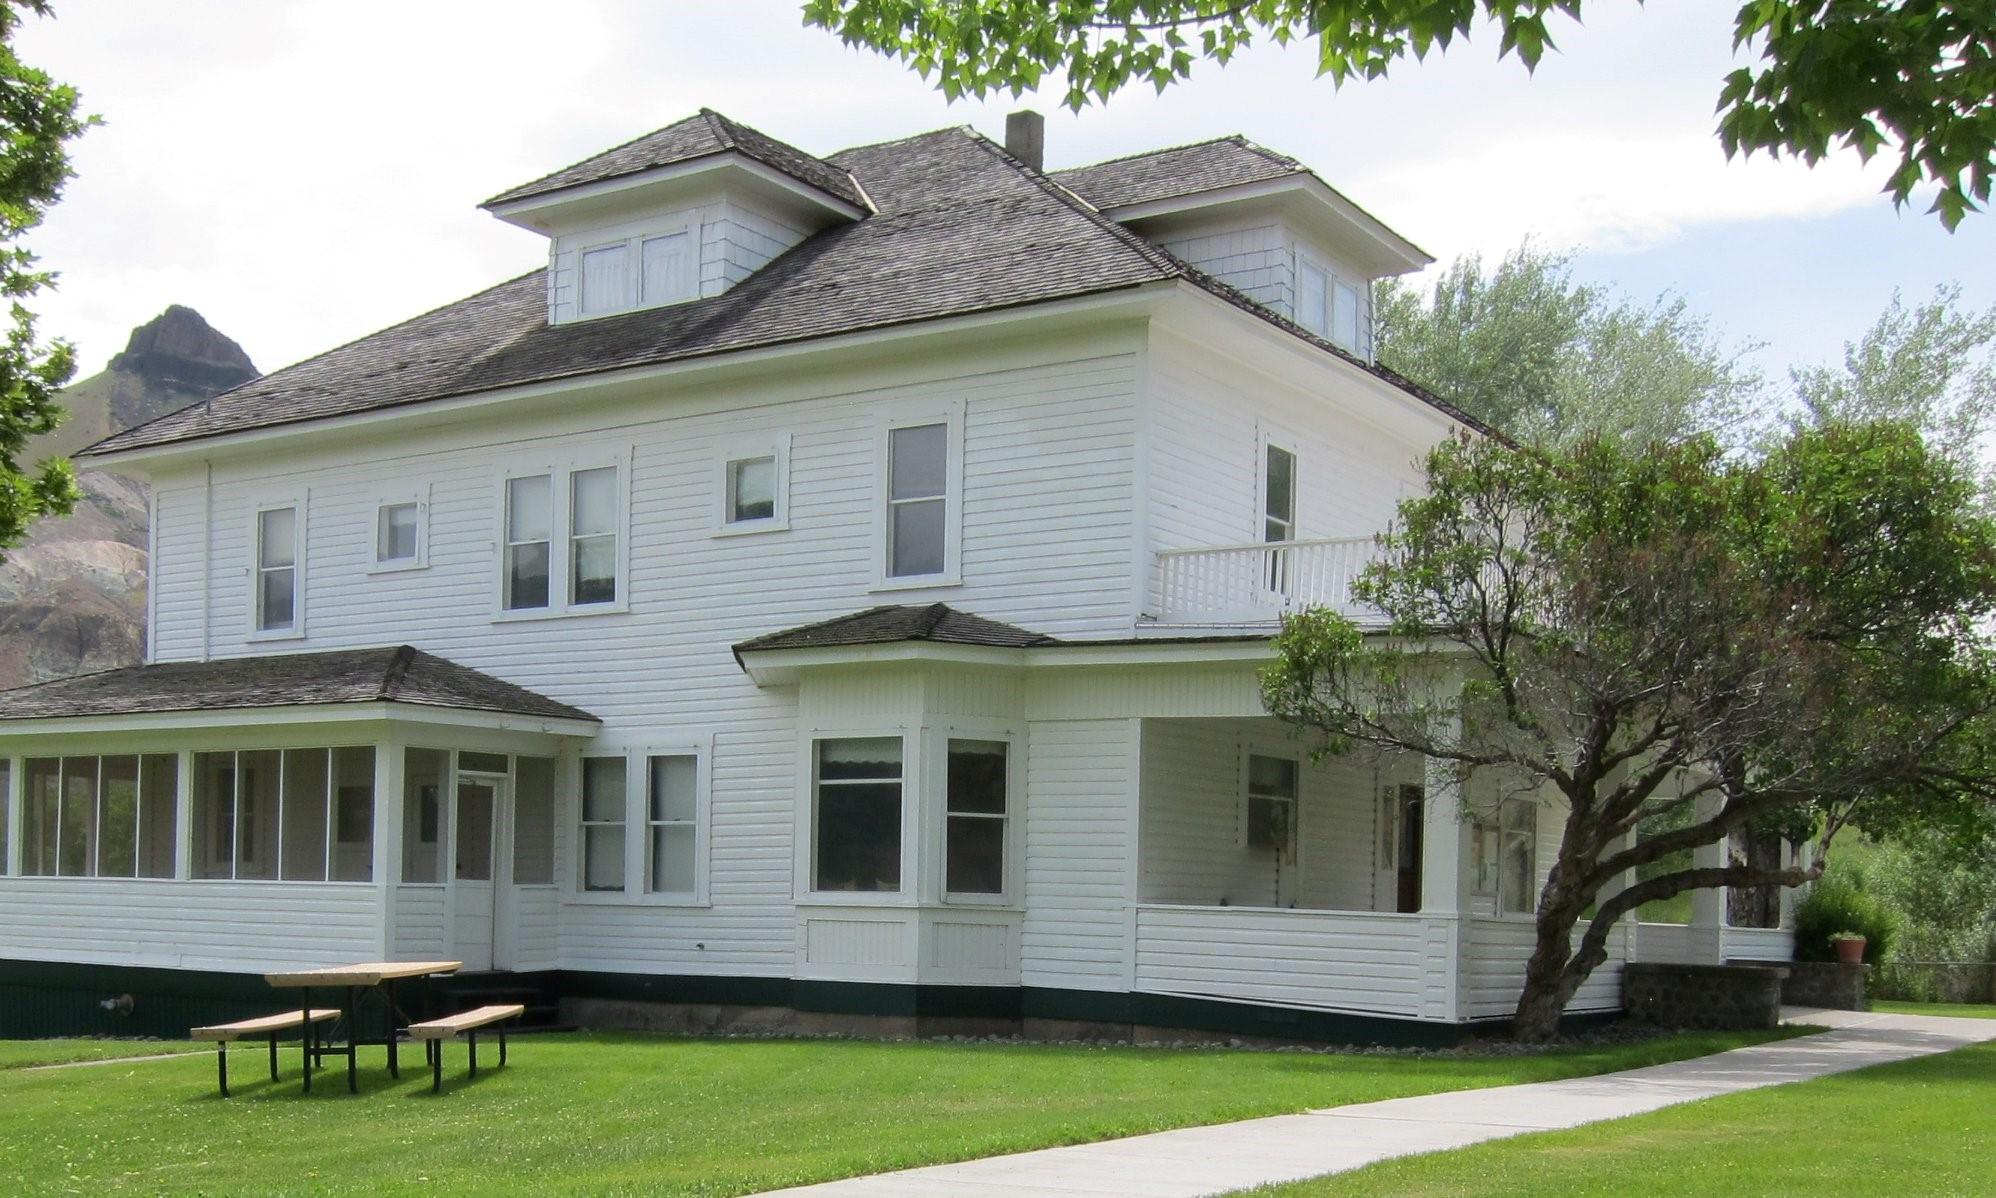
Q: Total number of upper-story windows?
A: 11